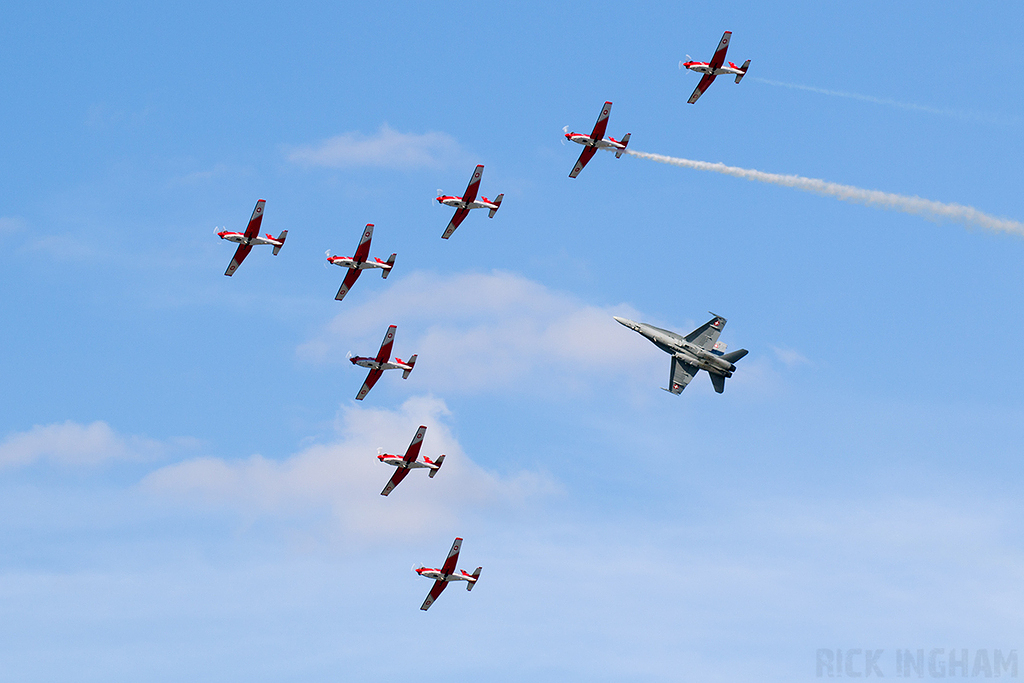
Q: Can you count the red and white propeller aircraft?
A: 8